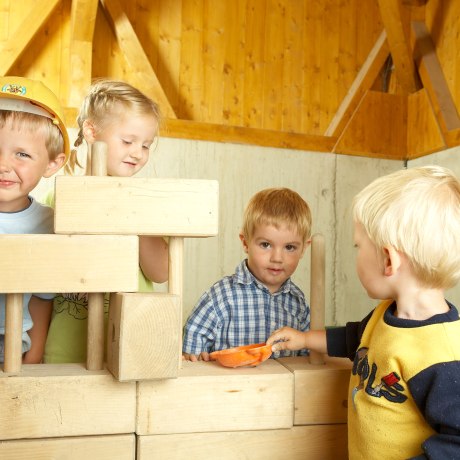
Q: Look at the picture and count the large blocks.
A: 8